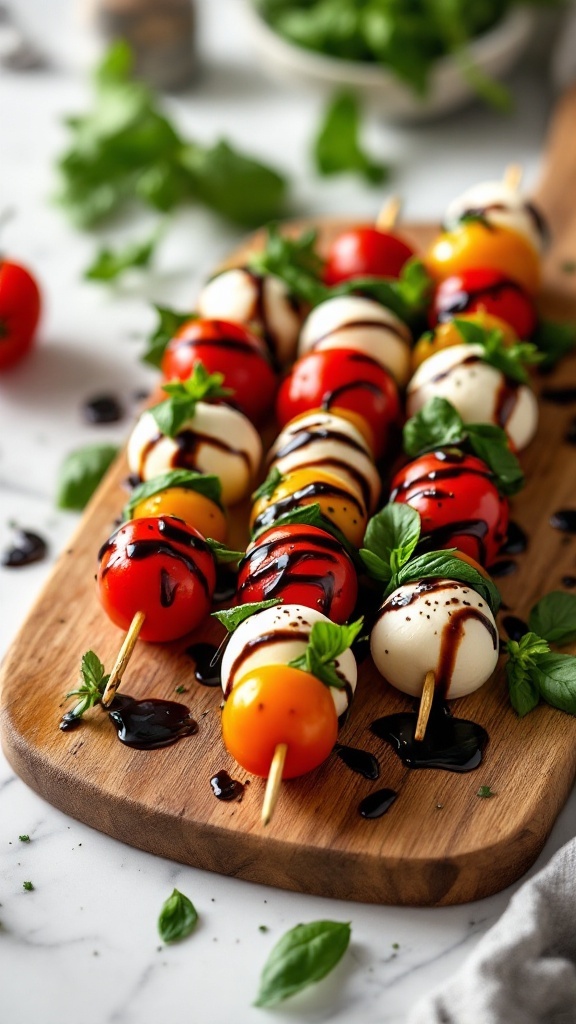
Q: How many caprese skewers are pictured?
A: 3